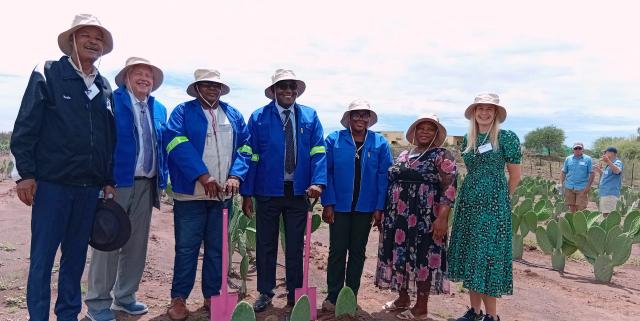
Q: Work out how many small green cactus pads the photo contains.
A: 3